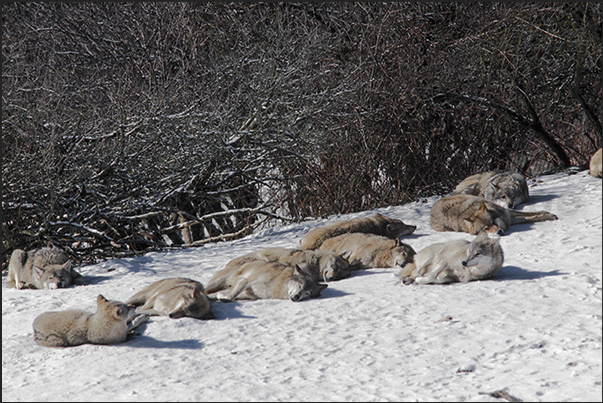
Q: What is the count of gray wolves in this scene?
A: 11